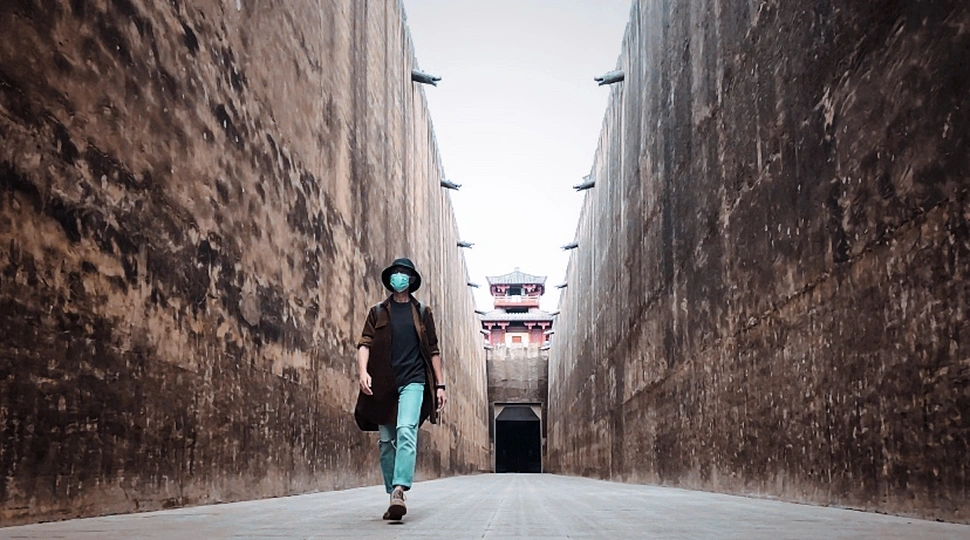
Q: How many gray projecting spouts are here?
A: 14